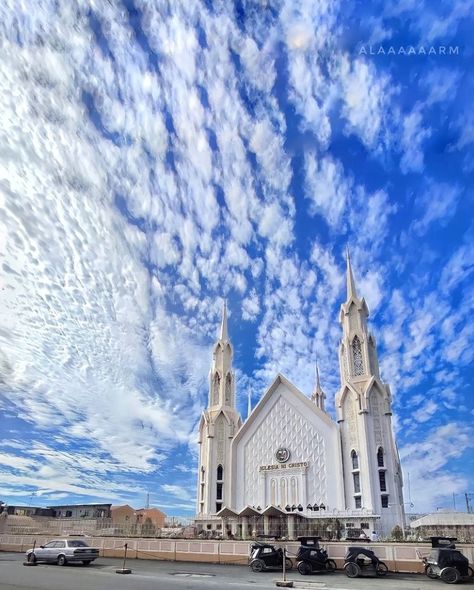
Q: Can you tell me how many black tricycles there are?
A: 4